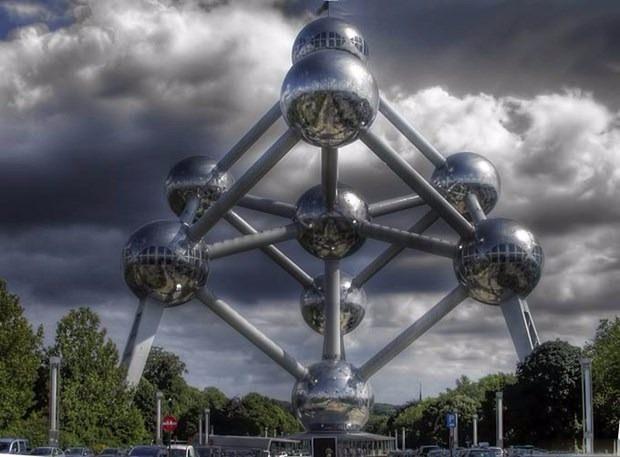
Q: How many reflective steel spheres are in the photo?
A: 9